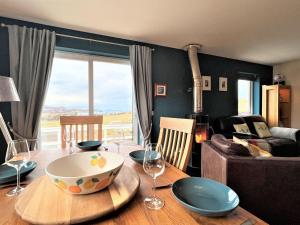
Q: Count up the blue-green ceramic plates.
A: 4